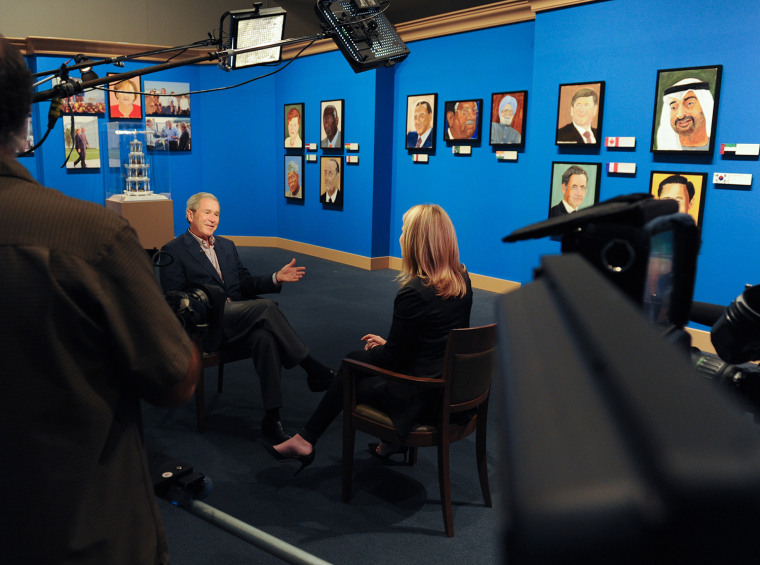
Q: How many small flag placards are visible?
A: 11